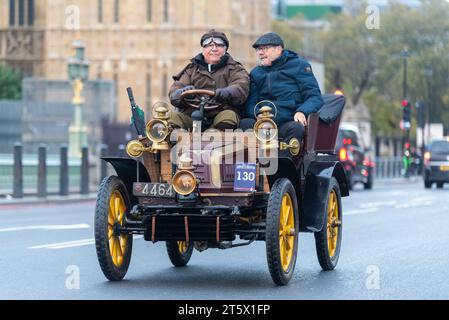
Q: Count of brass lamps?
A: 3